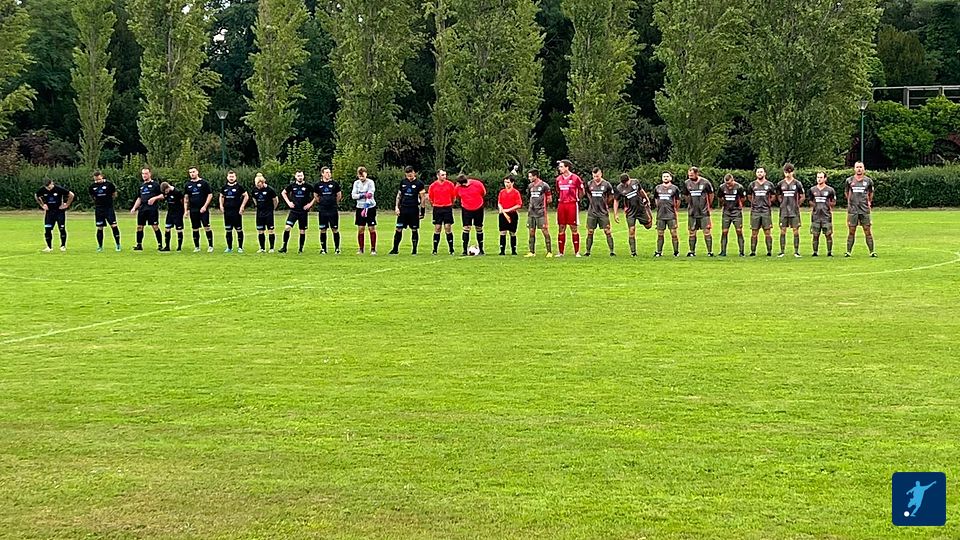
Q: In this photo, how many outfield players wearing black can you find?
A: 10